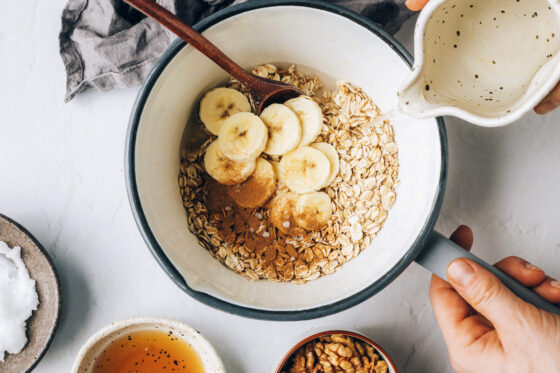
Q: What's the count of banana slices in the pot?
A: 10